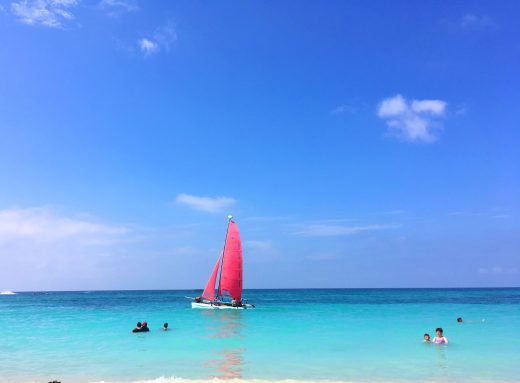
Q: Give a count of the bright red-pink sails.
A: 2